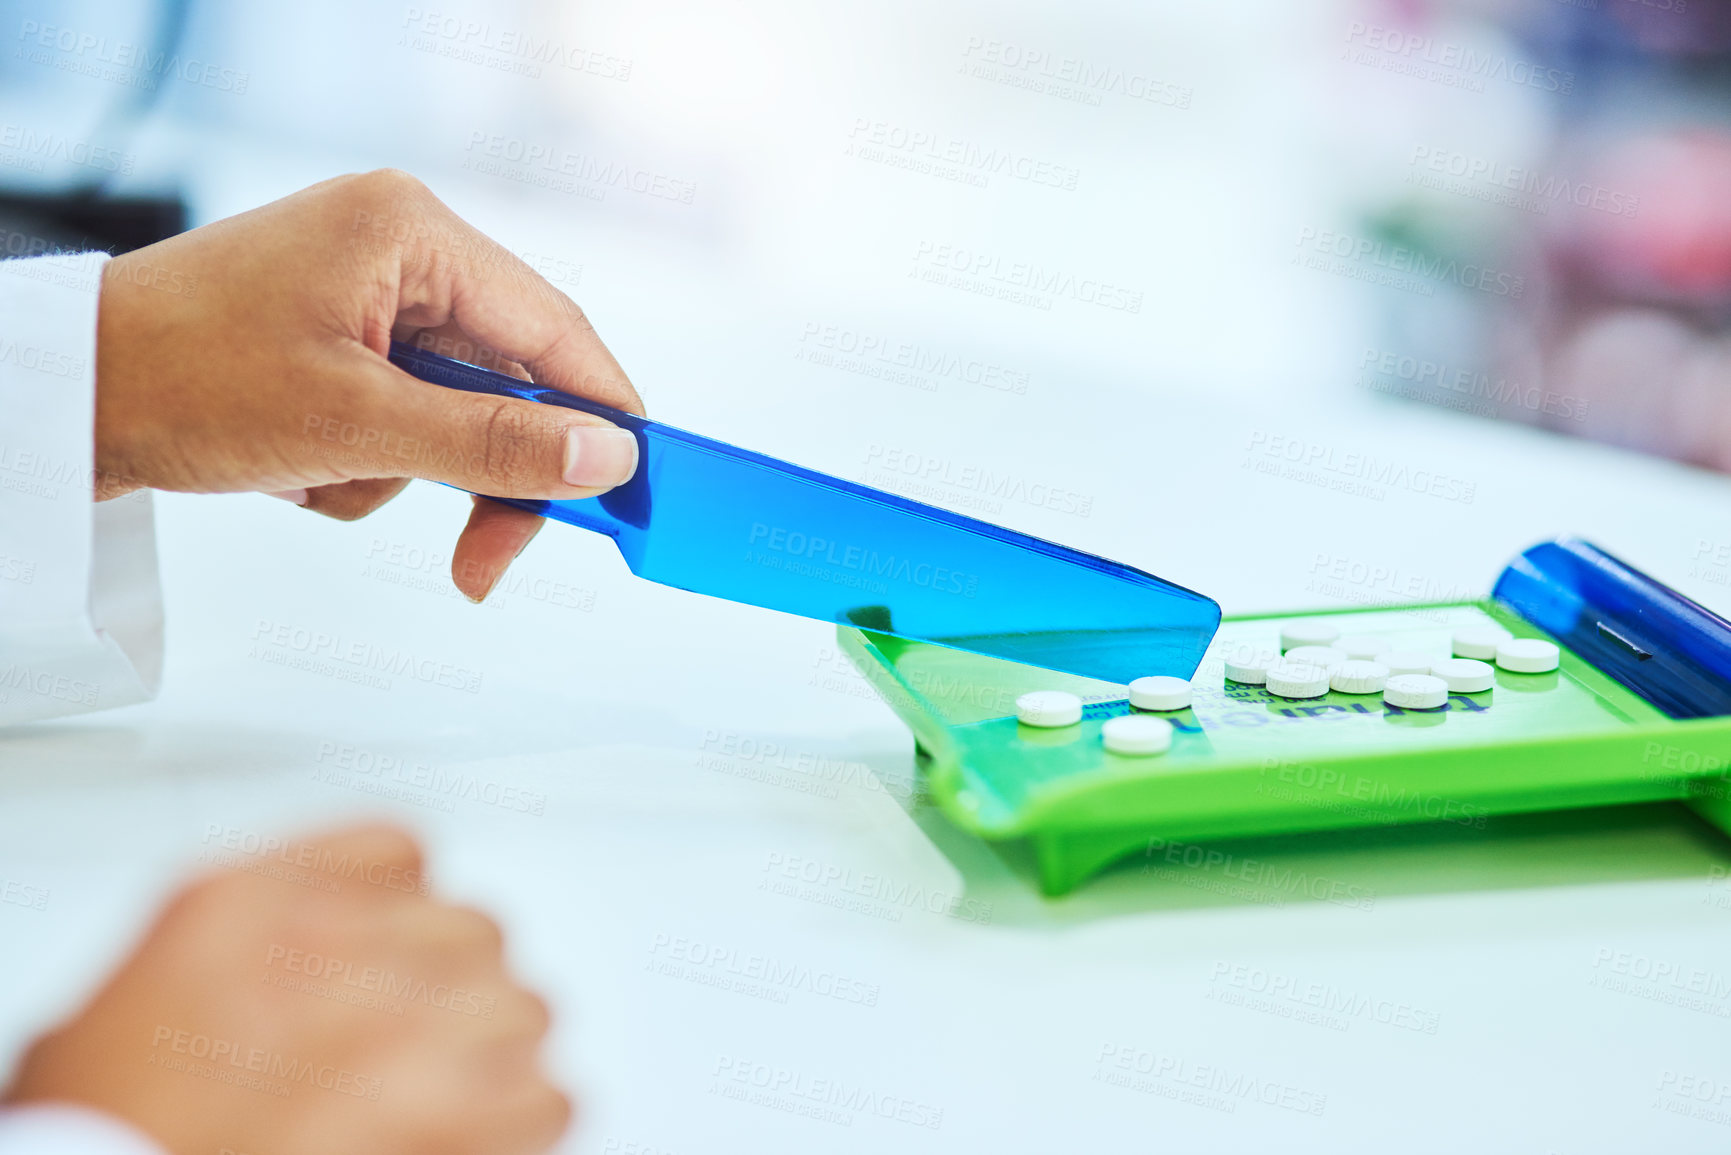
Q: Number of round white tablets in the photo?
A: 14